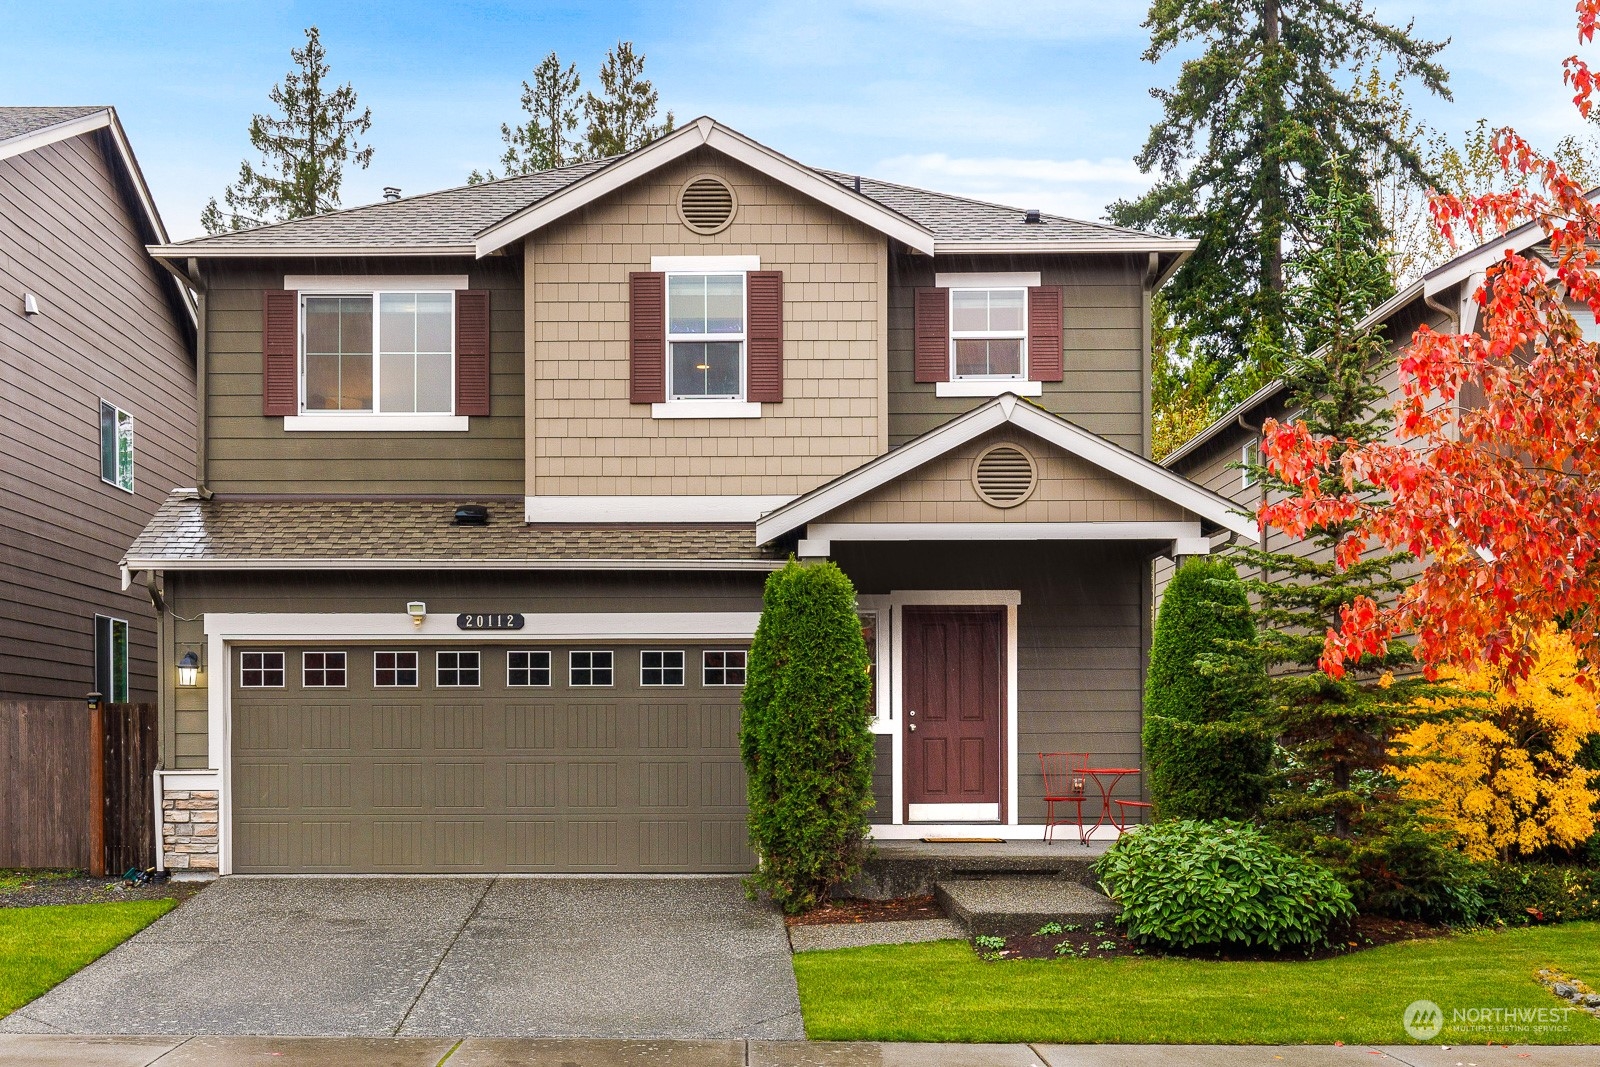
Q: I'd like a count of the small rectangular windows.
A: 8